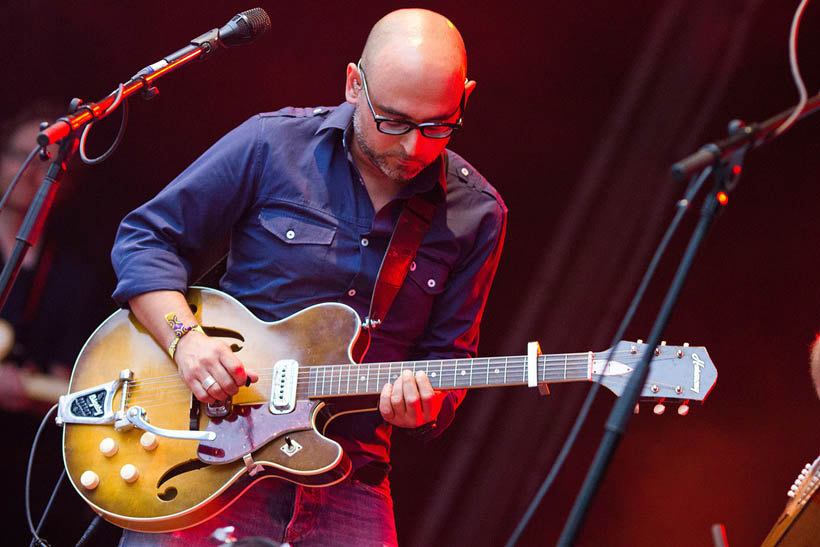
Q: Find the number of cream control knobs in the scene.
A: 4